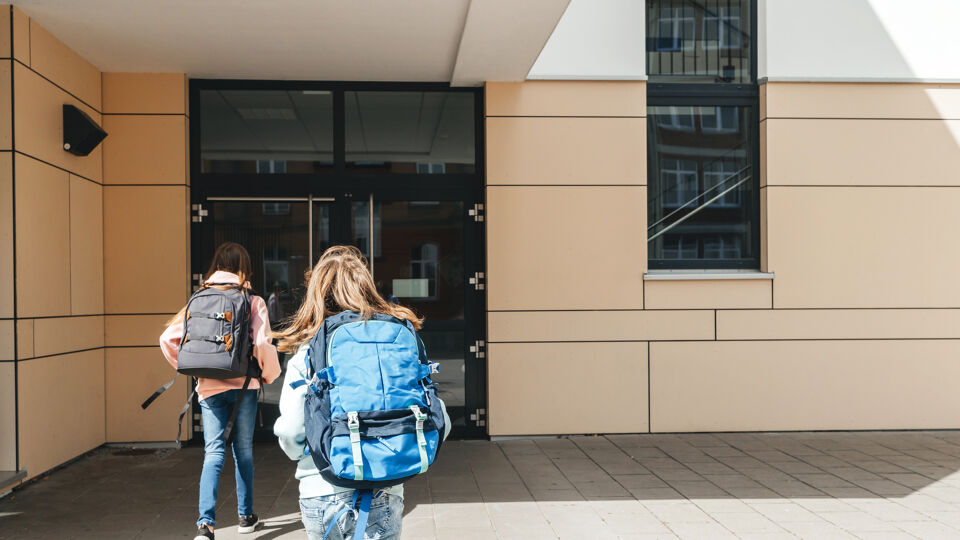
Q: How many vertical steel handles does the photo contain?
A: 2